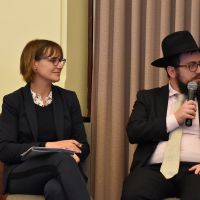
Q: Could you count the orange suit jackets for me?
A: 0